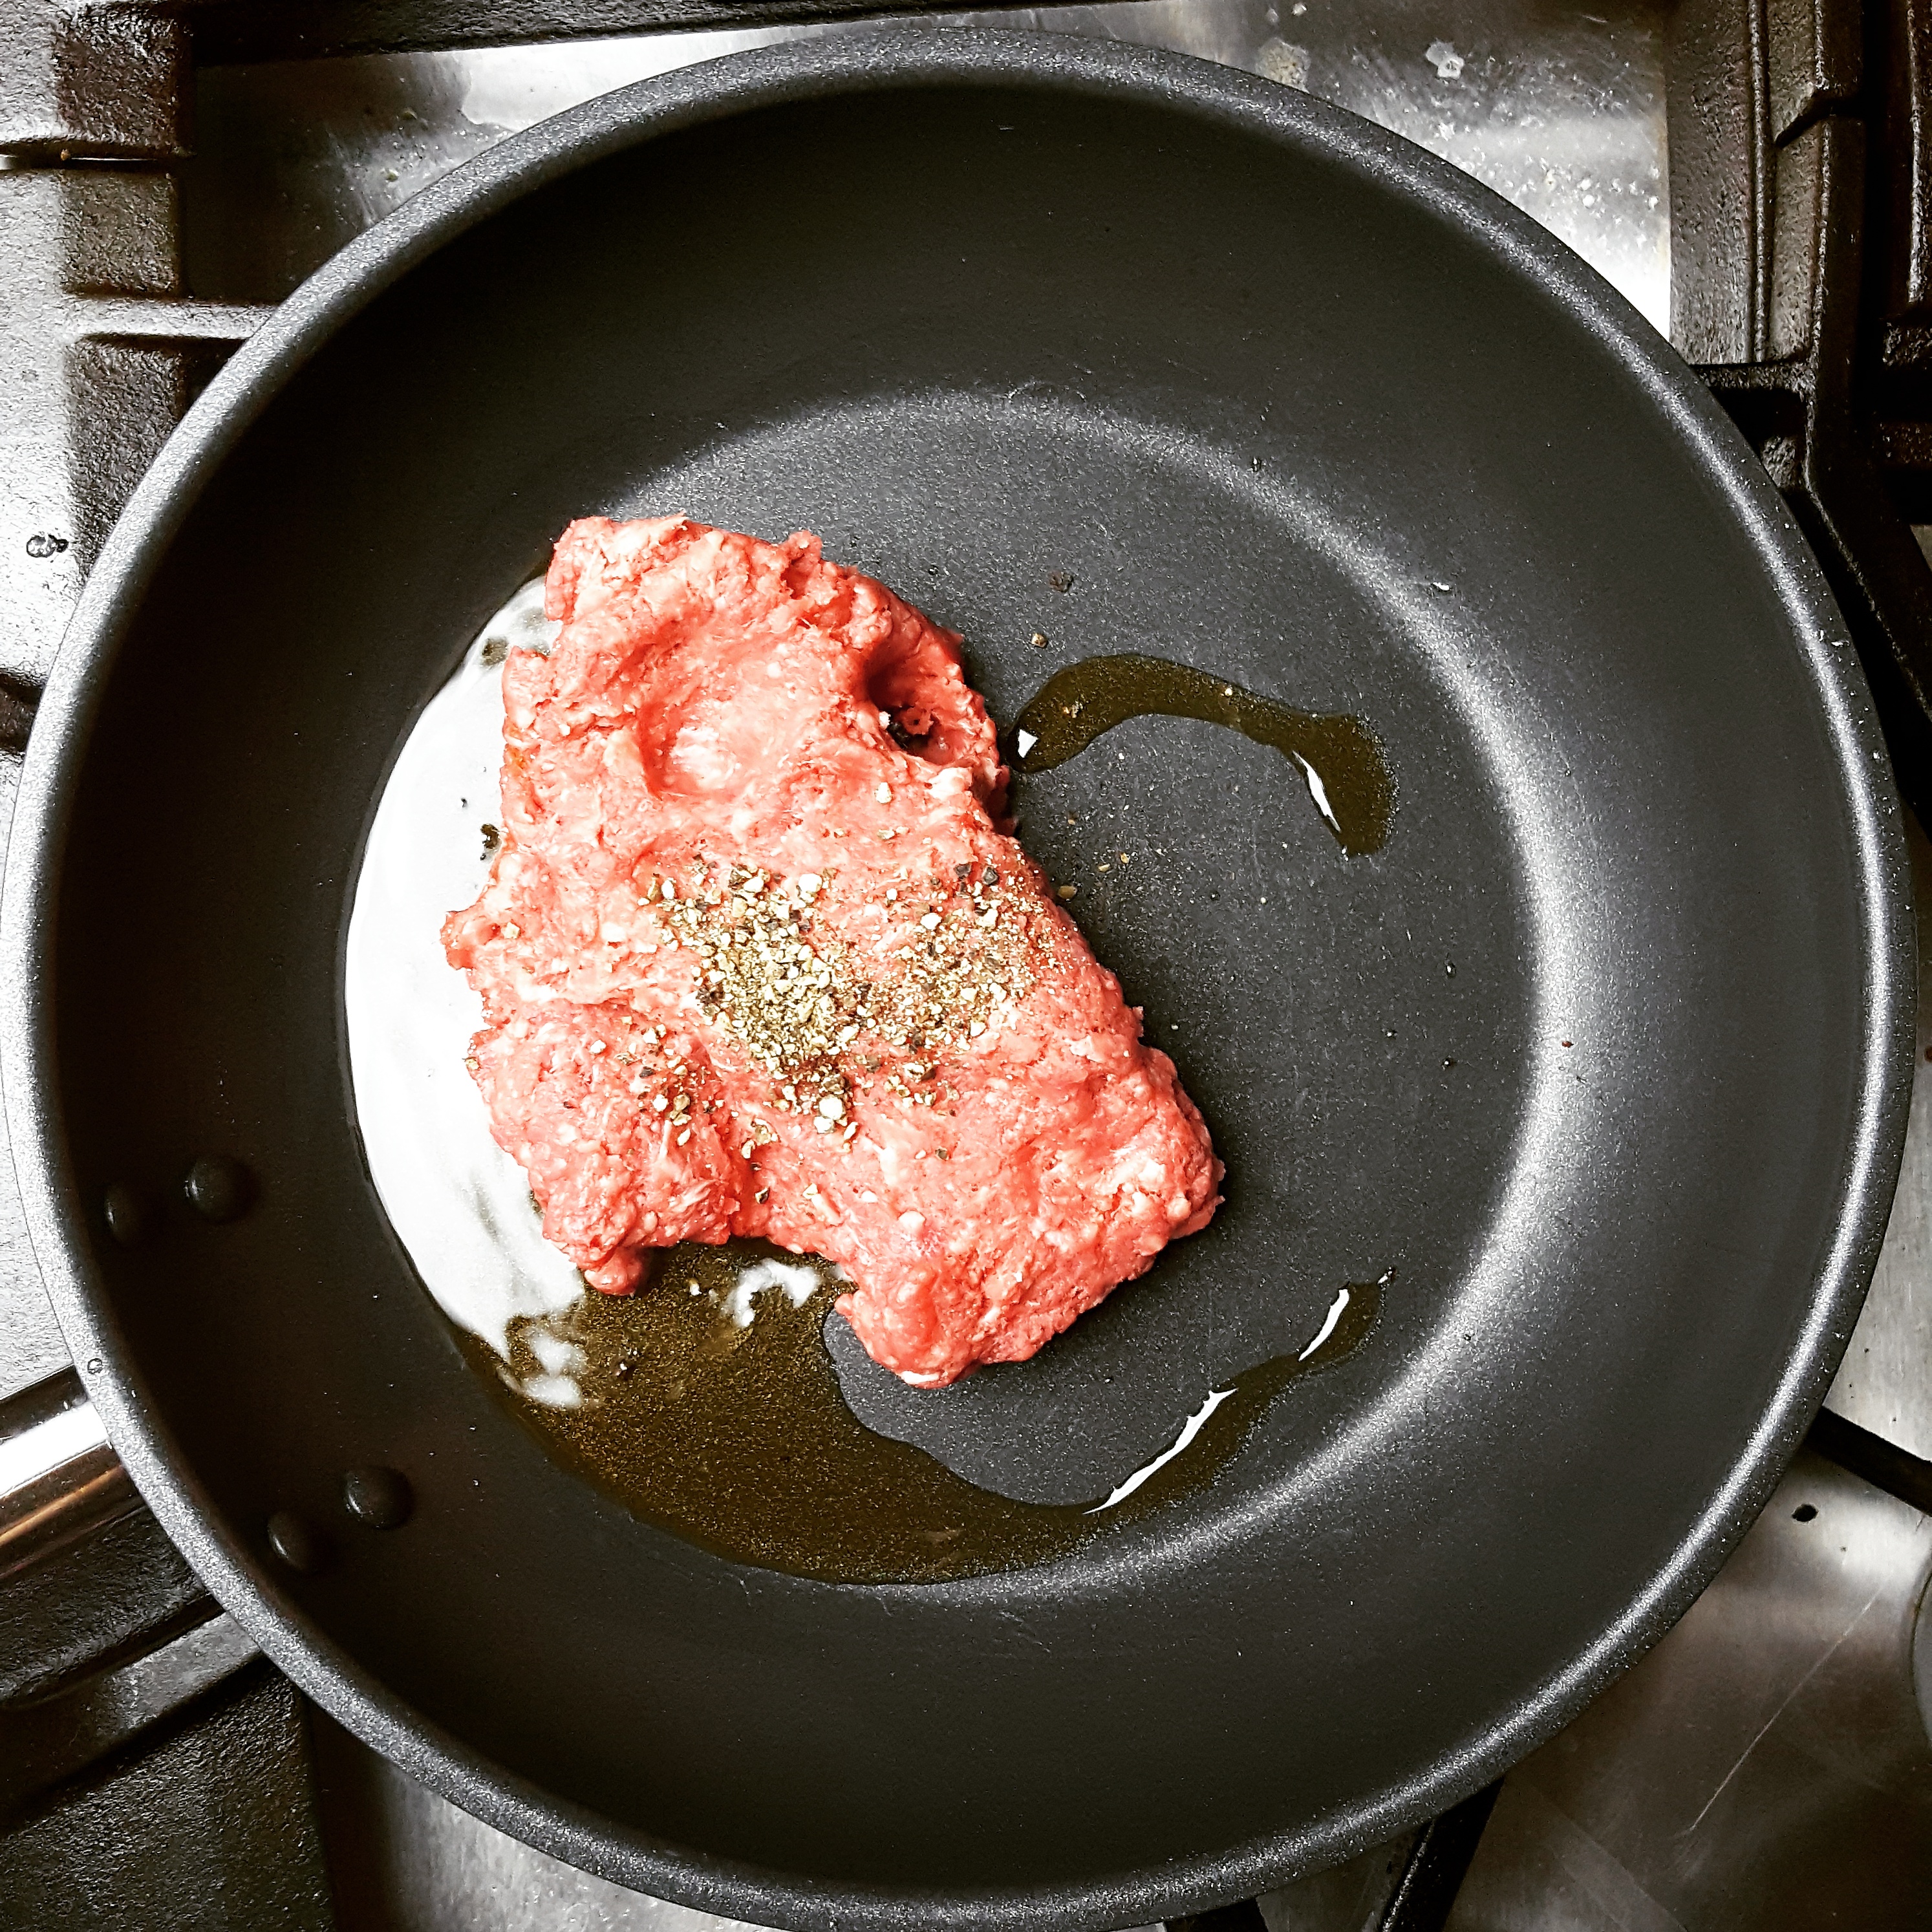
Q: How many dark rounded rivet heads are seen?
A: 4